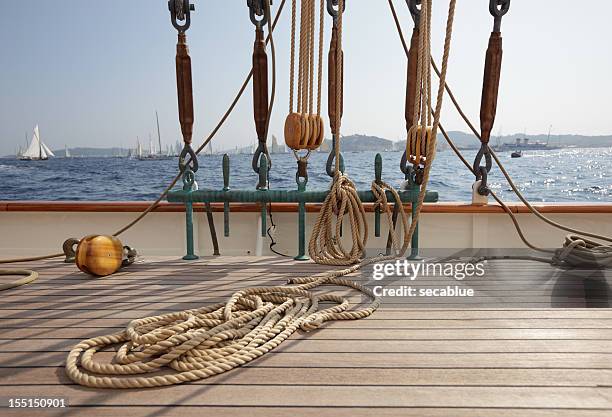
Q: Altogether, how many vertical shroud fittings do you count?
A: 5